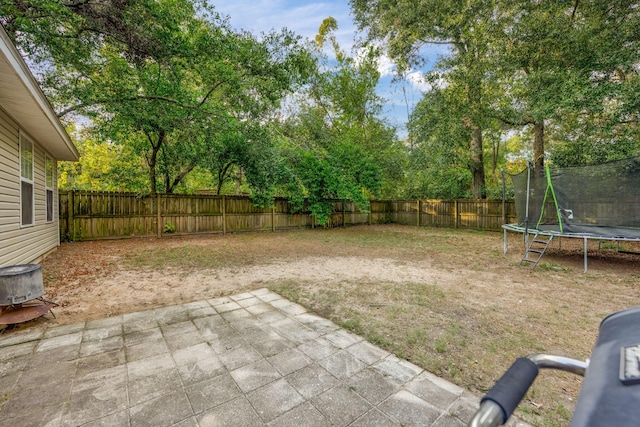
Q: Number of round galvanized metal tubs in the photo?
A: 1